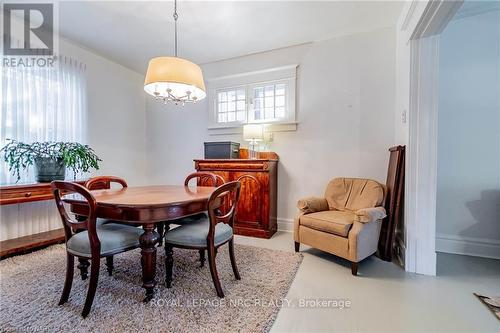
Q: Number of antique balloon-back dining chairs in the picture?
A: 4